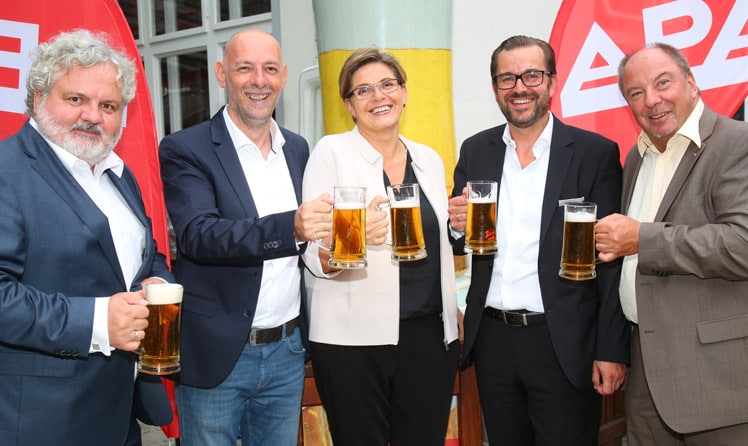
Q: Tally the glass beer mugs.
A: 5